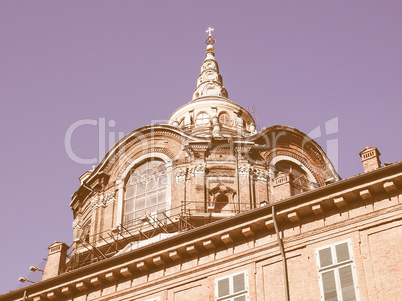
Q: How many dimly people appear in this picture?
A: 0